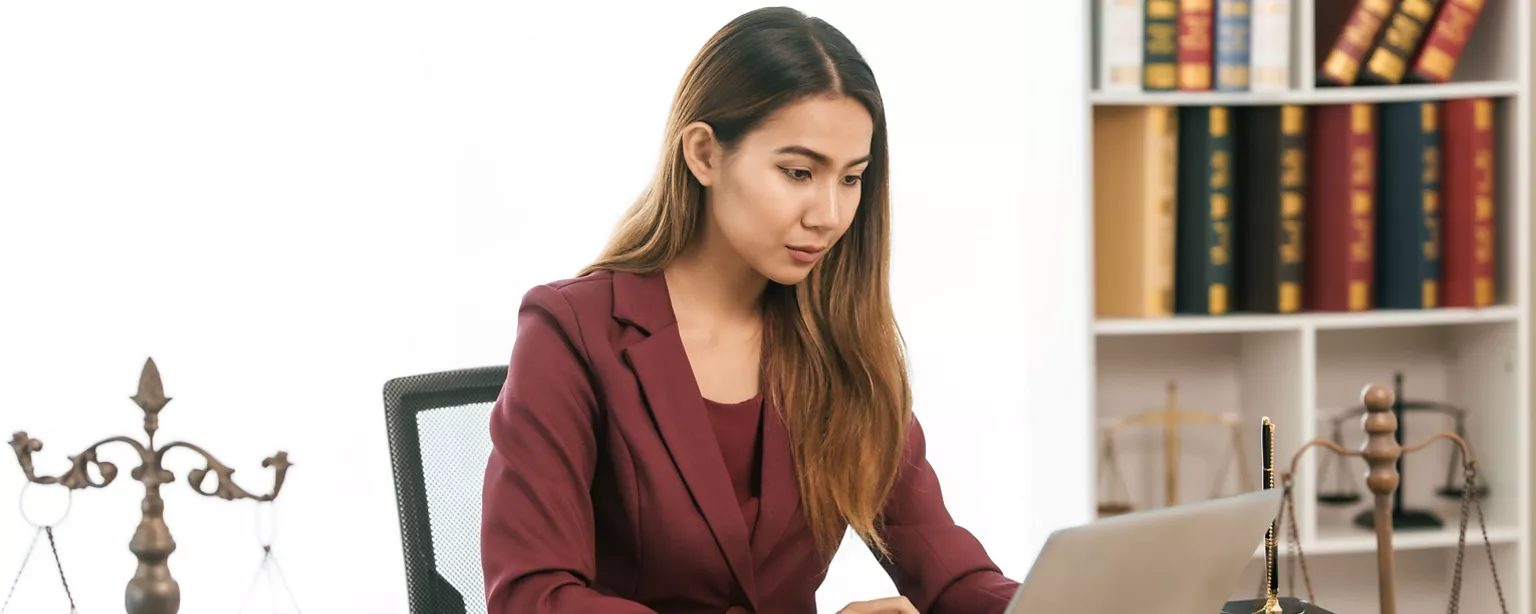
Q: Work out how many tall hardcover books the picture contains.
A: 6